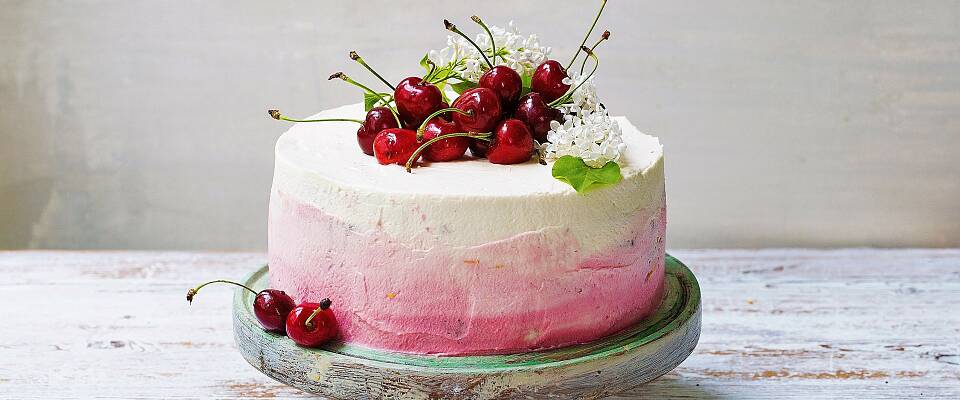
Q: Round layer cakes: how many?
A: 1